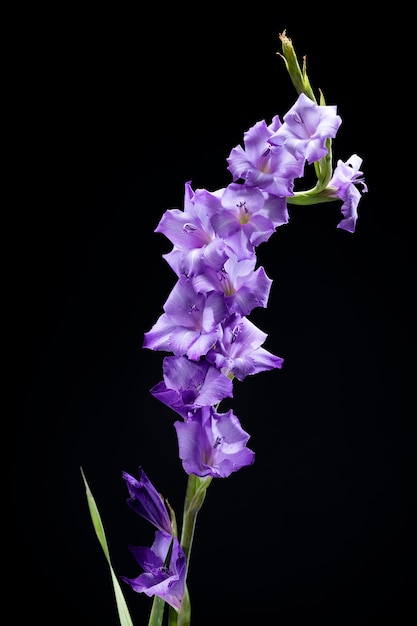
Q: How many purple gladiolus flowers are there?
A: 12